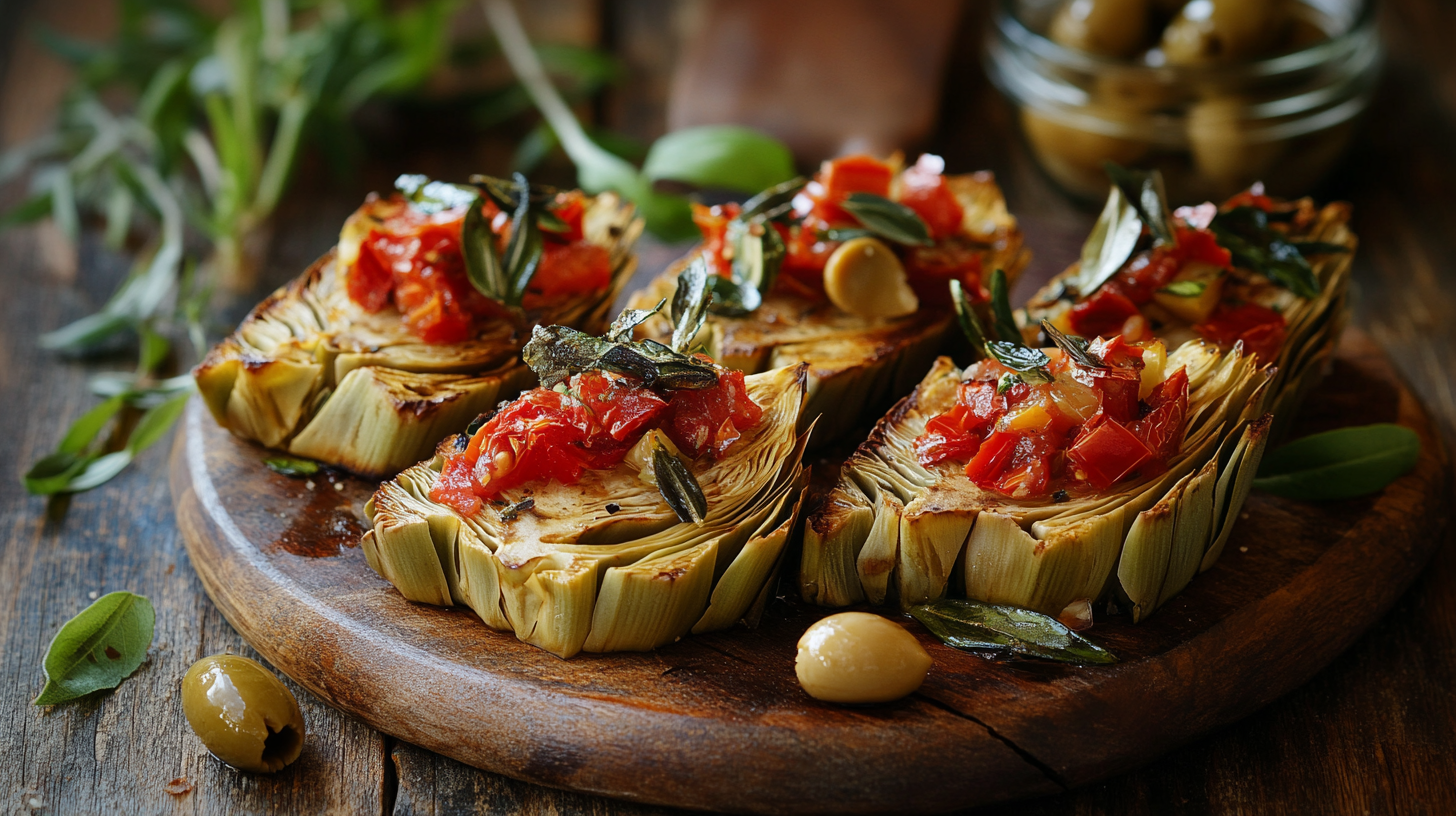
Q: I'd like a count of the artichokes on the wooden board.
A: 5